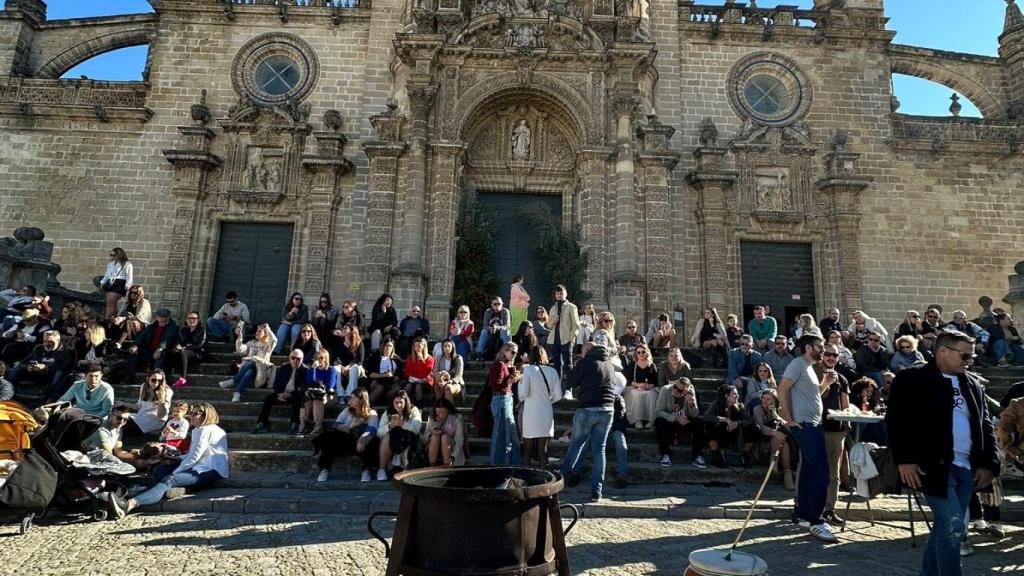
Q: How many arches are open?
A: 2